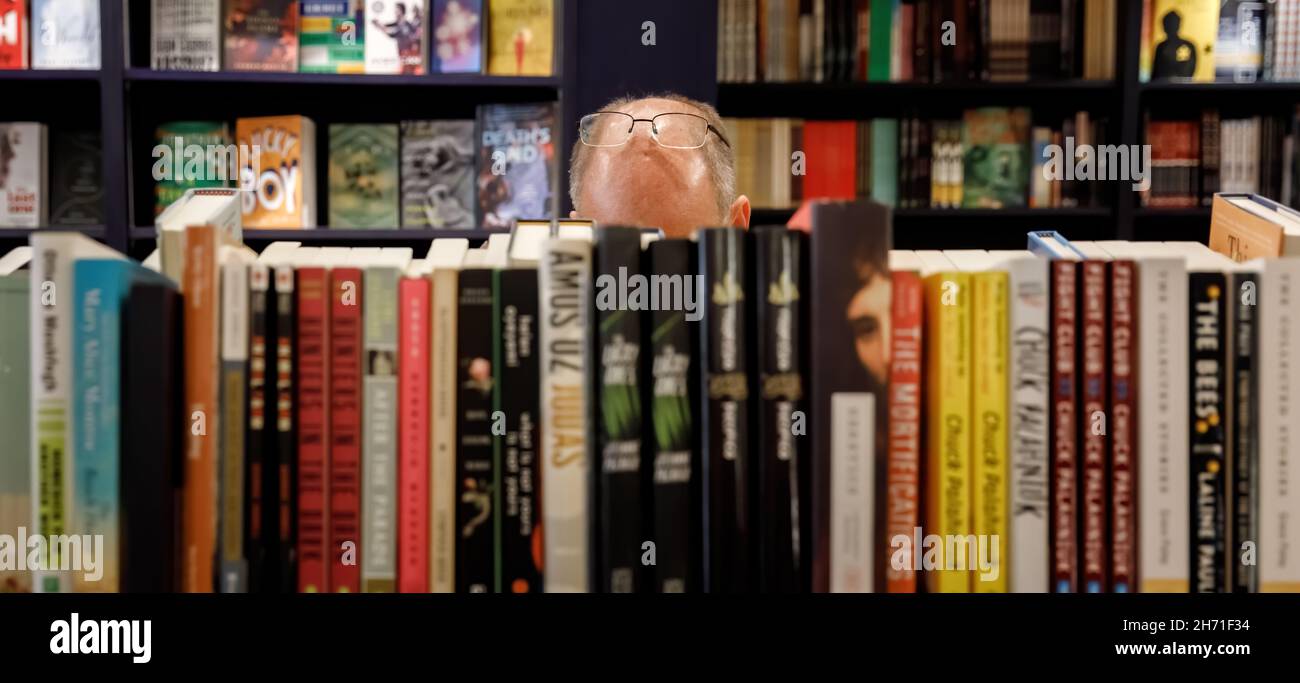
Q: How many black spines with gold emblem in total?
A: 2